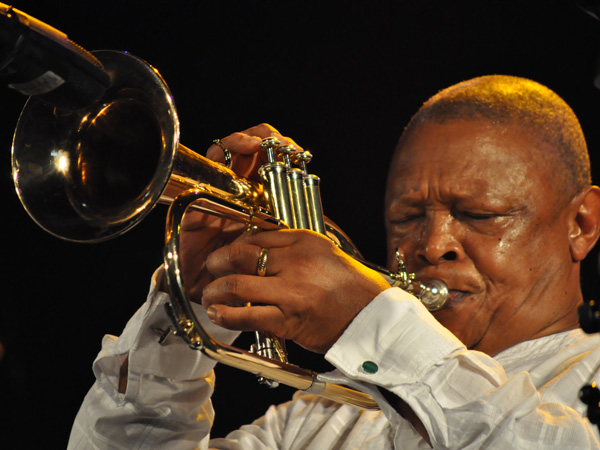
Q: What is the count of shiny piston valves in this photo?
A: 3